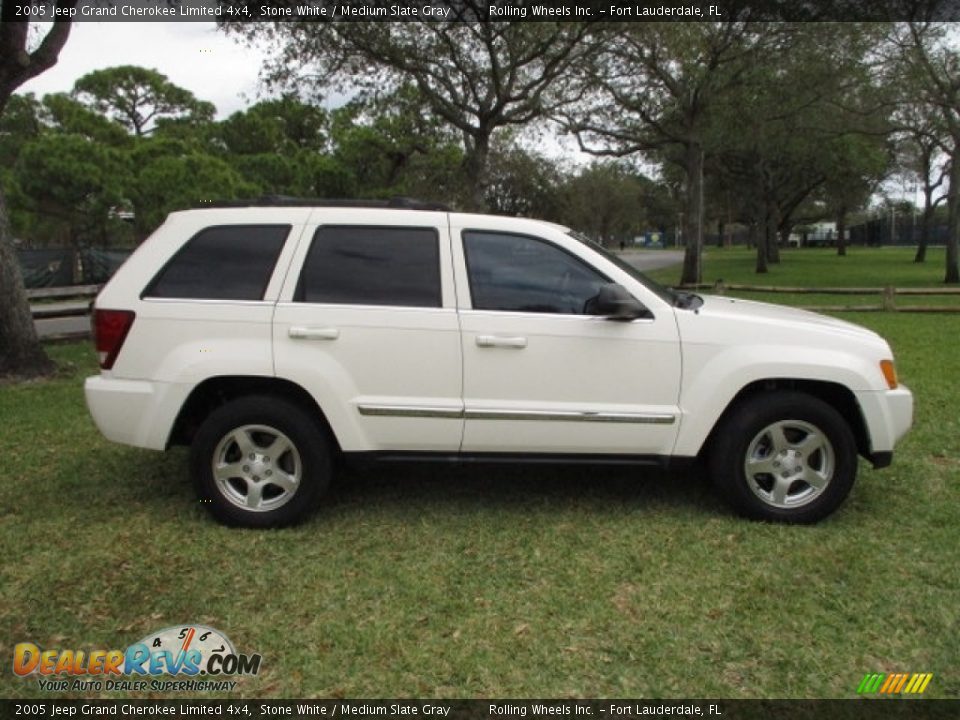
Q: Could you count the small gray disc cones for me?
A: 0